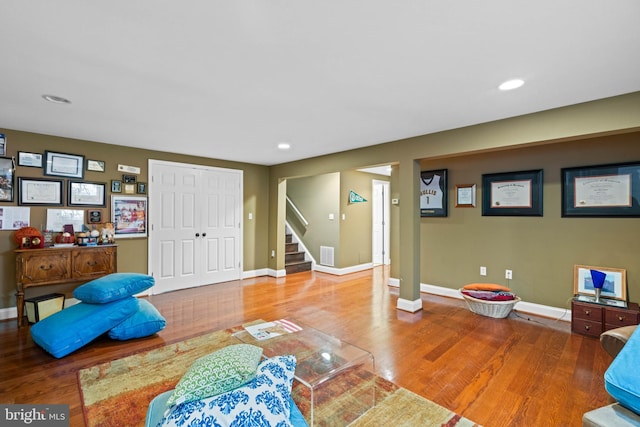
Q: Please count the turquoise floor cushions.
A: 3